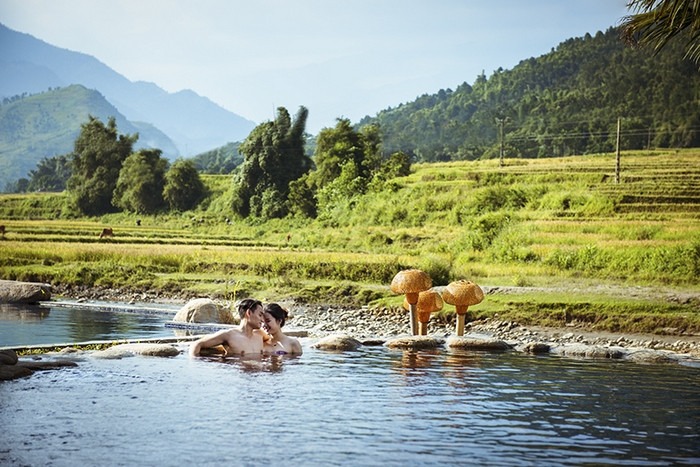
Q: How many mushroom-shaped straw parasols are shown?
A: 3